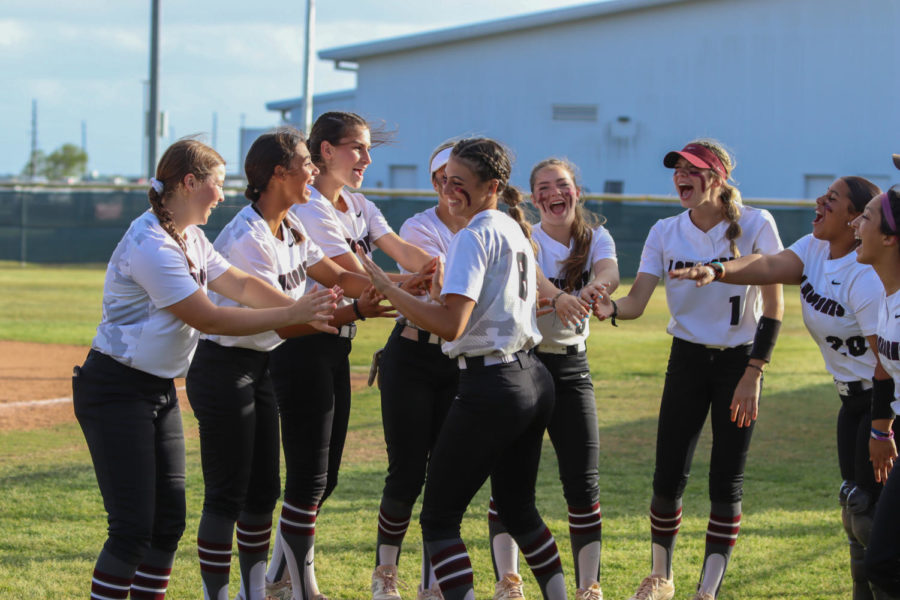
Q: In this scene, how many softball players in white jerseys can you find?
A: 9